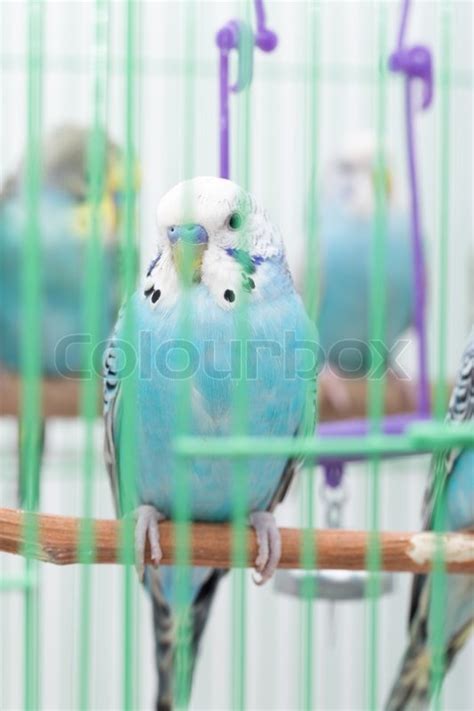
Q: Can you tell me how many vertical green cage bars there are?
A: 8